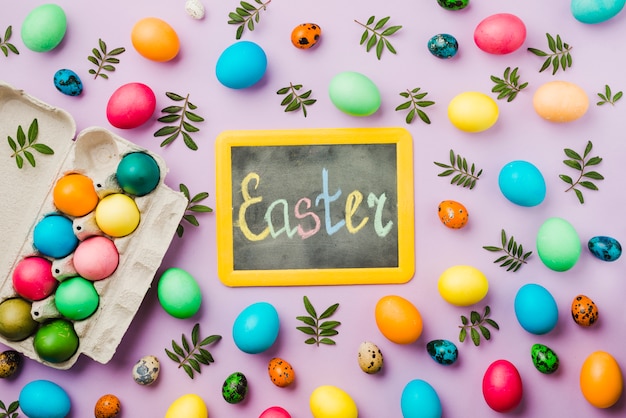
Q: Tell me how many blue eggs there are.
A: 12